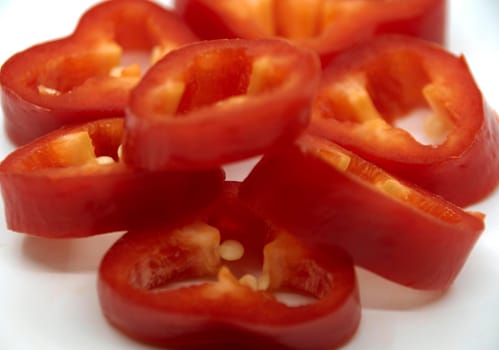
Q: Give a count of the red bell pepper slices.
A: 7